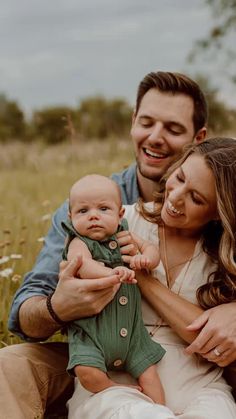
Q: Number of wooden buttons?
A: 4